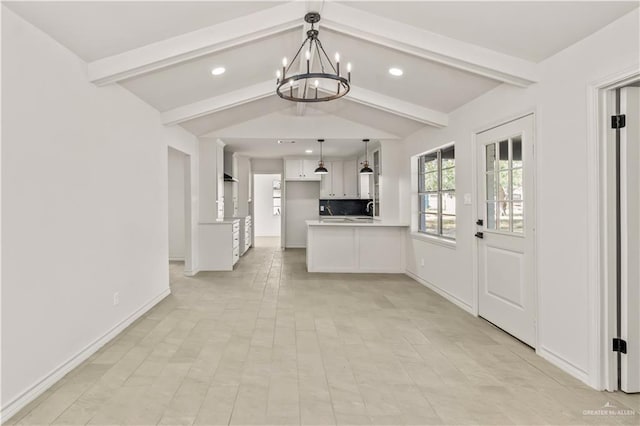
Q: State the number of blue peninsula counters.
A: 0